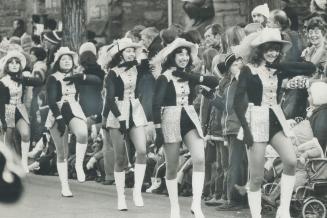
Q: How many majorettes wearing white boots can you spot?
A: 5